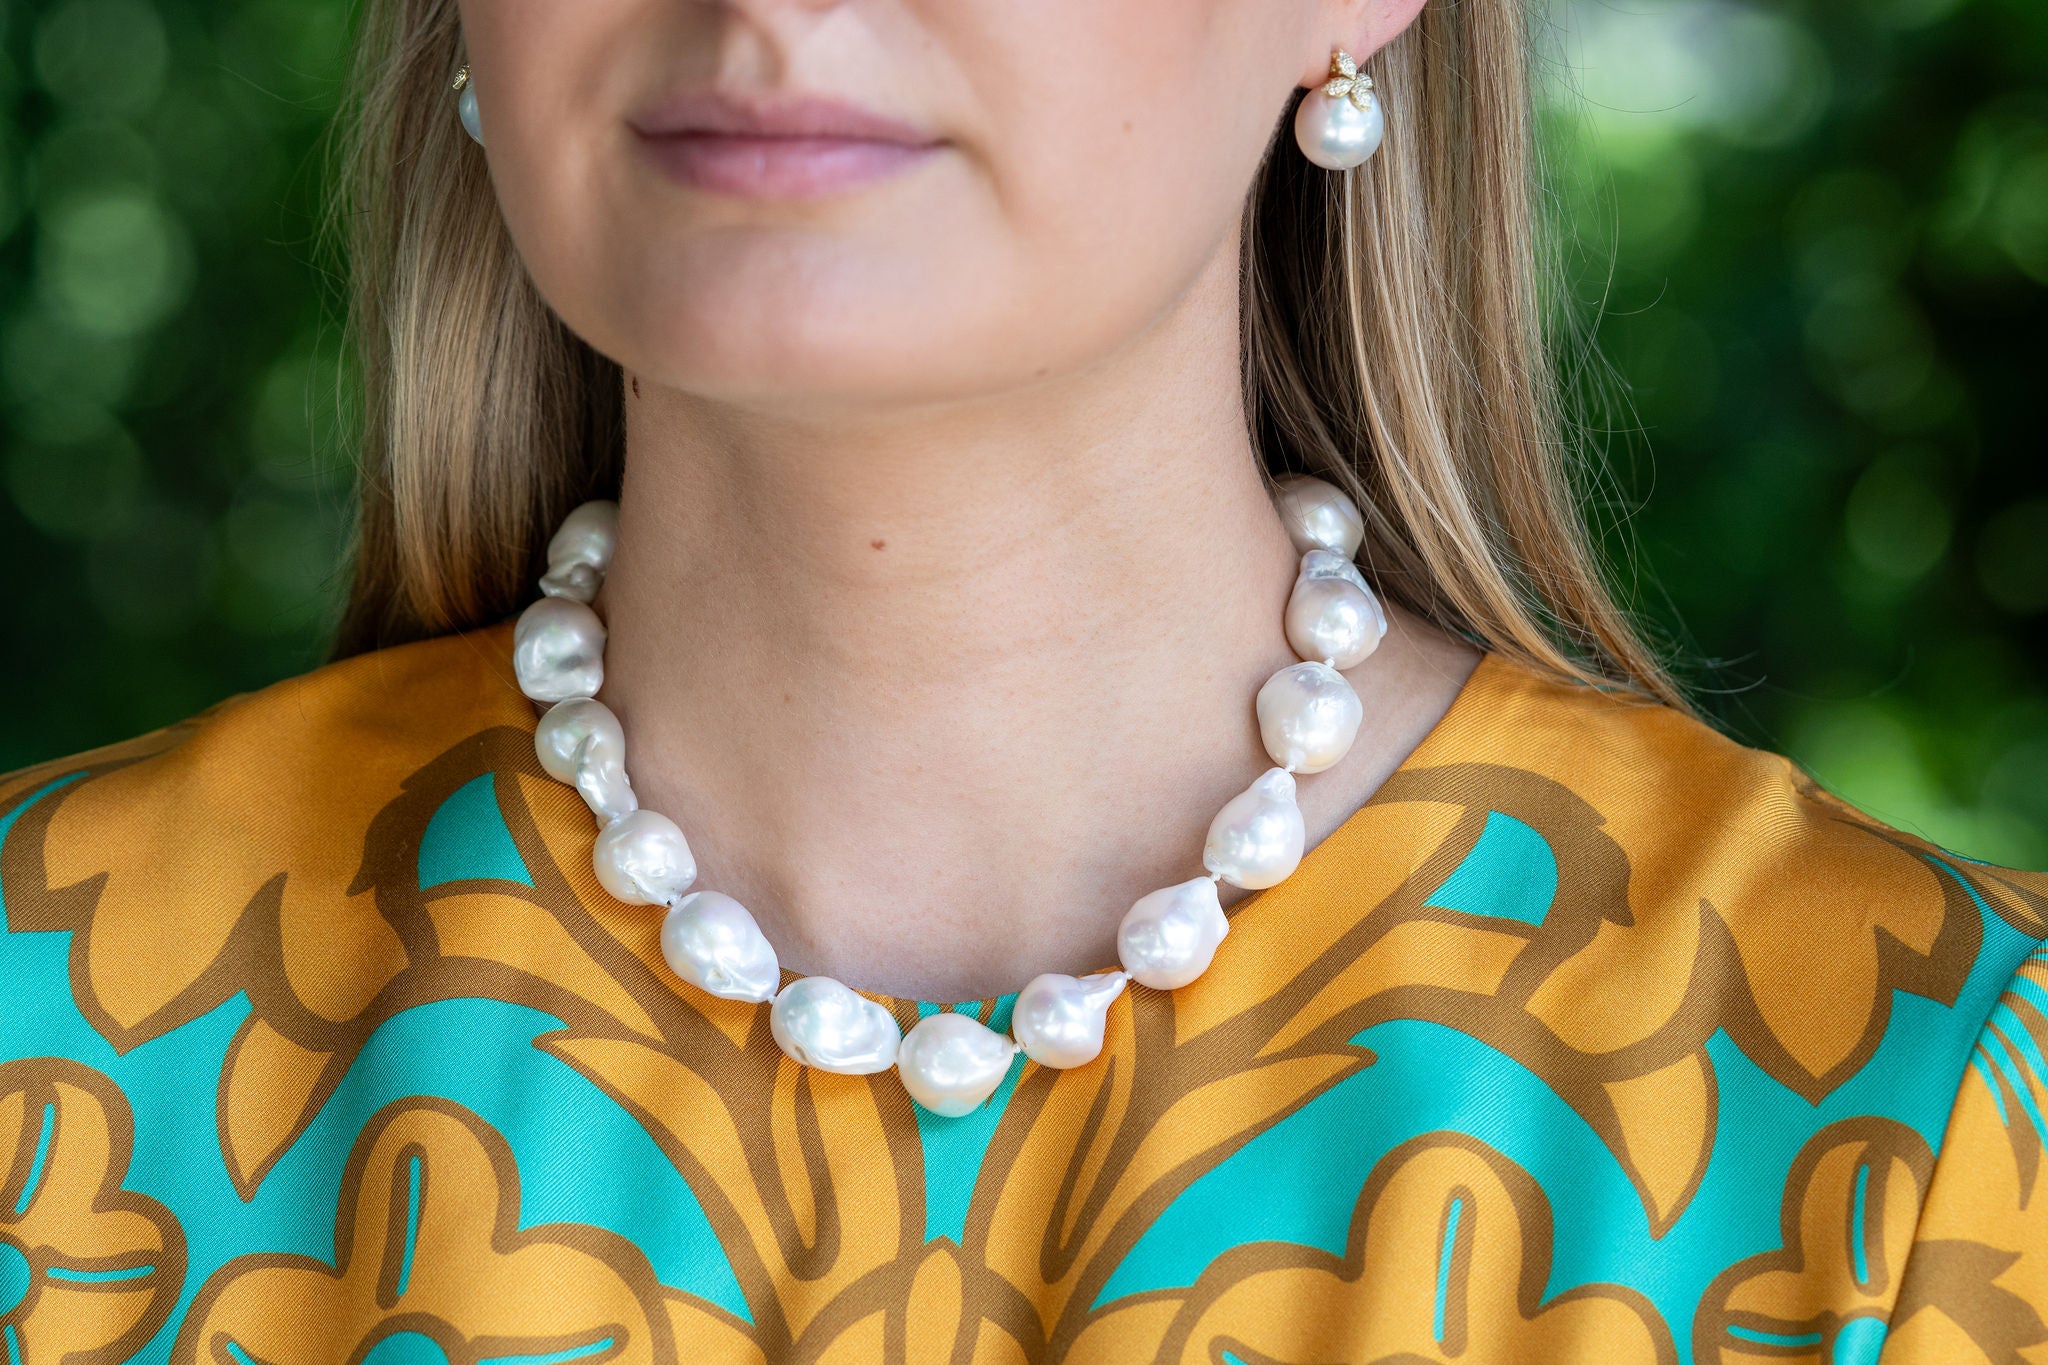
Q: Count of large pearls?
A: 15